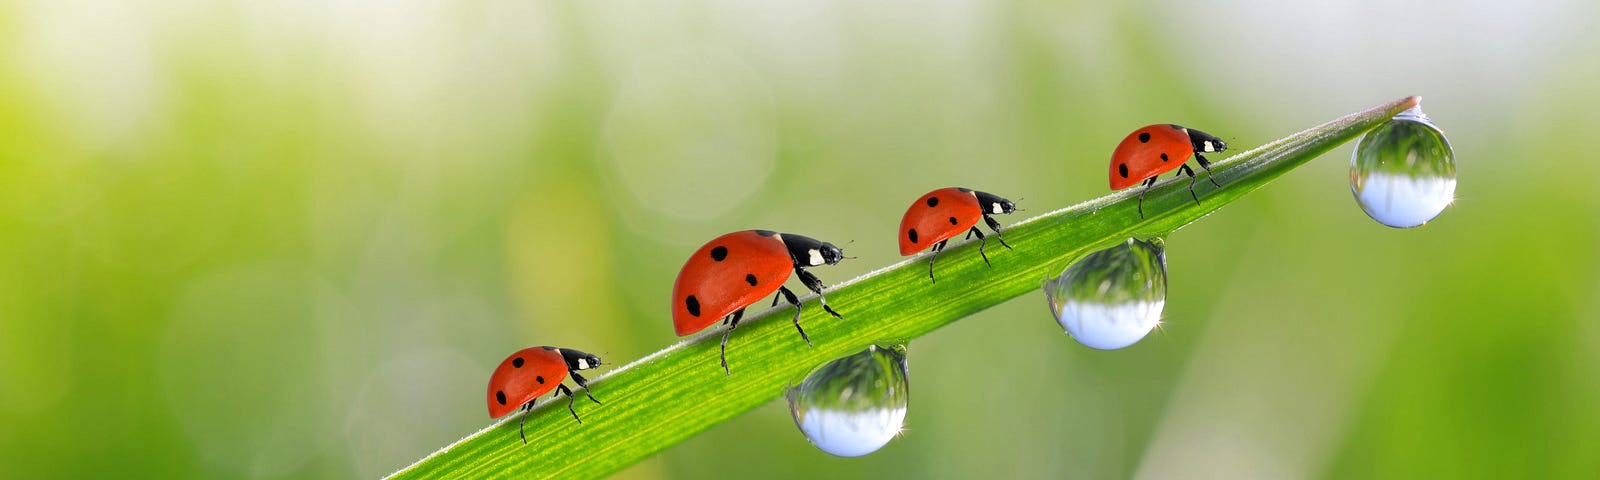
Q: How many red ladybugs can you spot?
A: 4